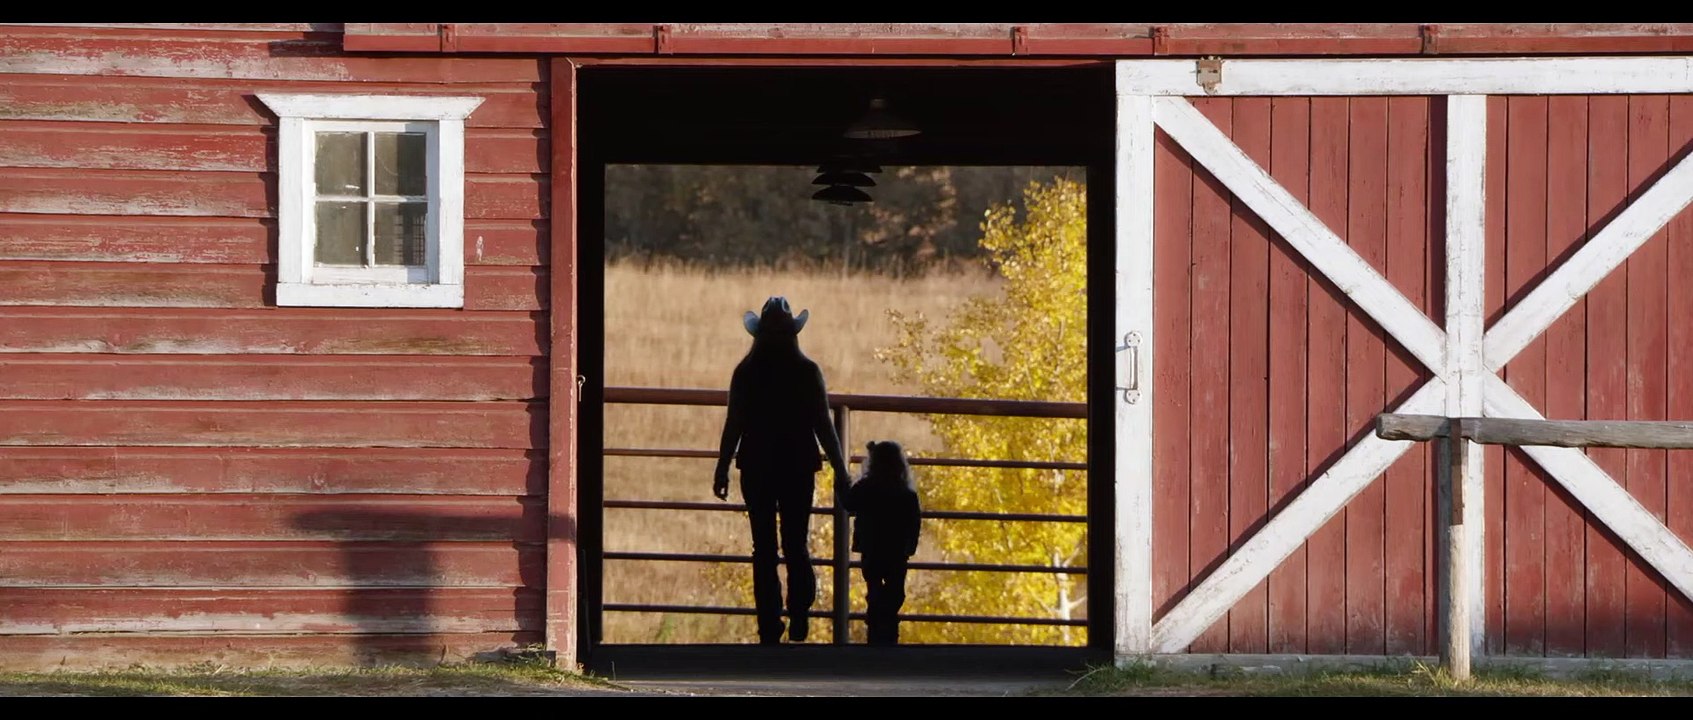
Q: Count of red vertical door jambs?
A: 1